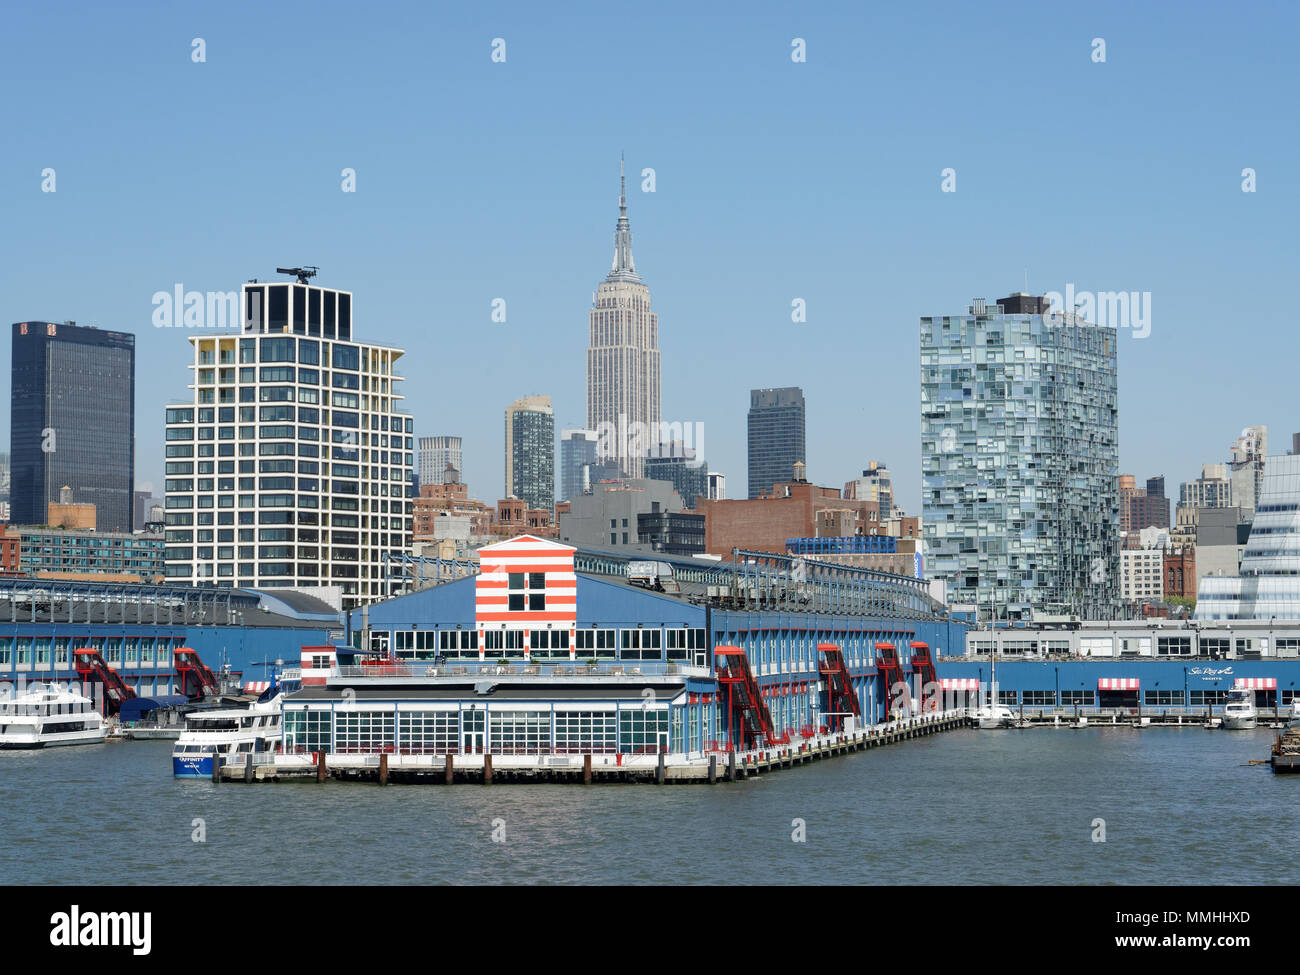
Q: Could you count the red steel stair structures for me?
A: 6